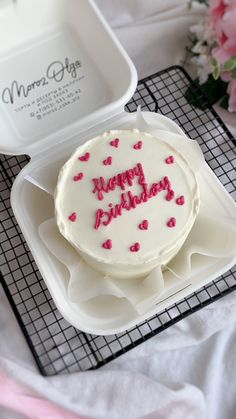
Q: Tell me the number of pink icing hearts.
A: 12